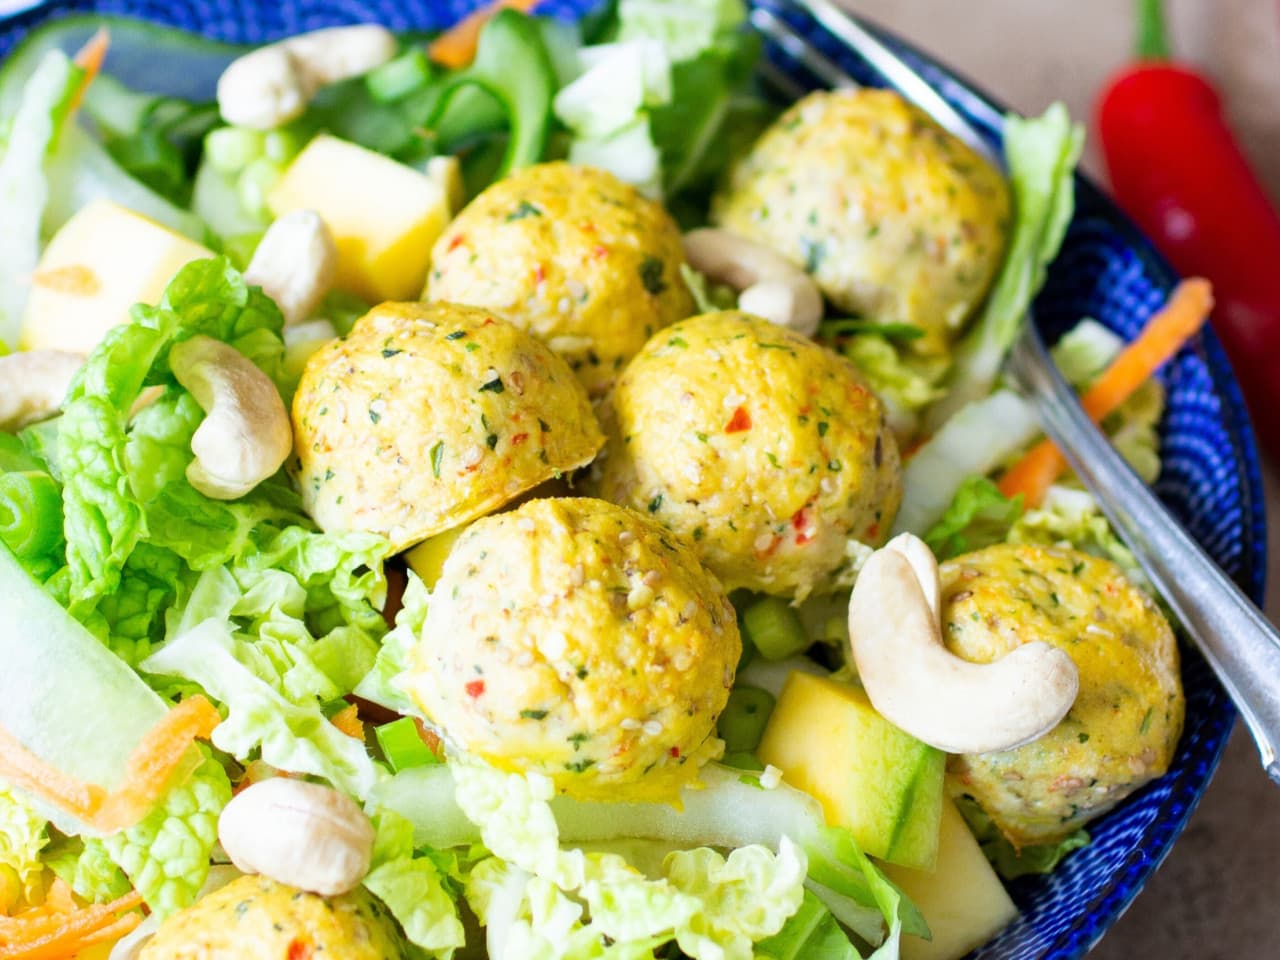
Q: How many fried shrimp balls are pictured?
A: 7